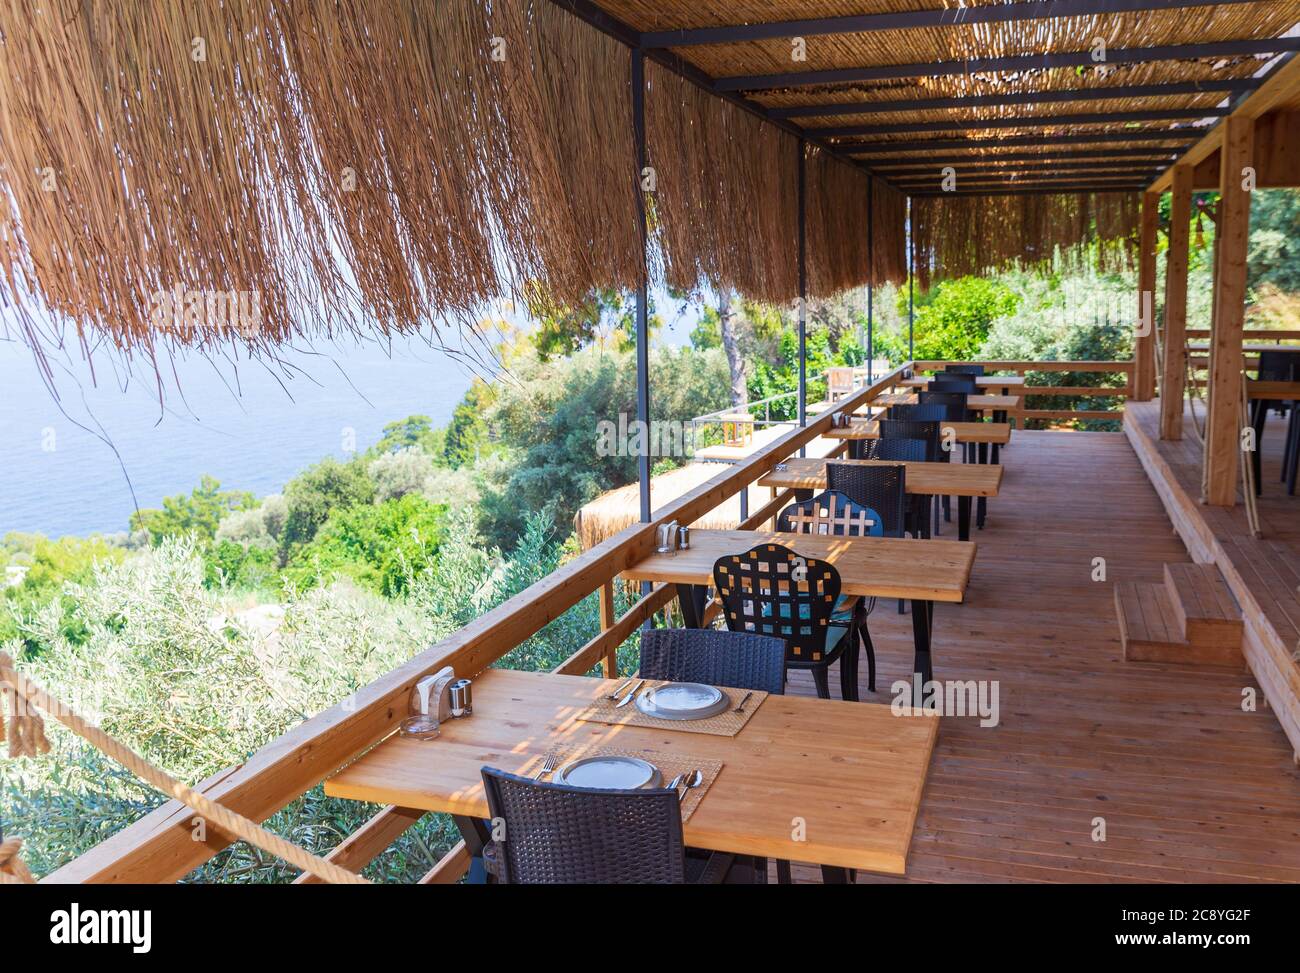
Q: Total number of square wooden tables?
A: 6